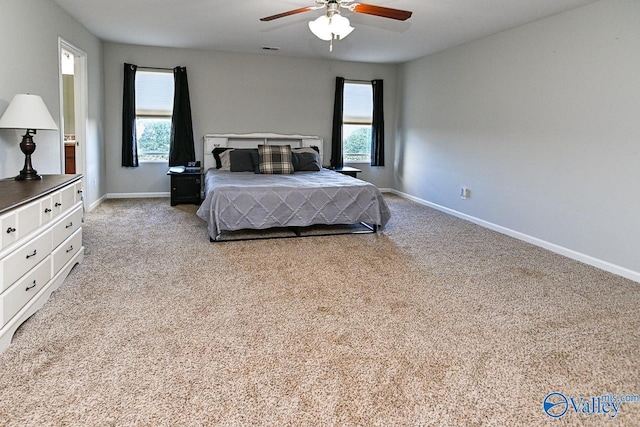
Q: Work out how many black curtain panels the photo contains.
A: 4